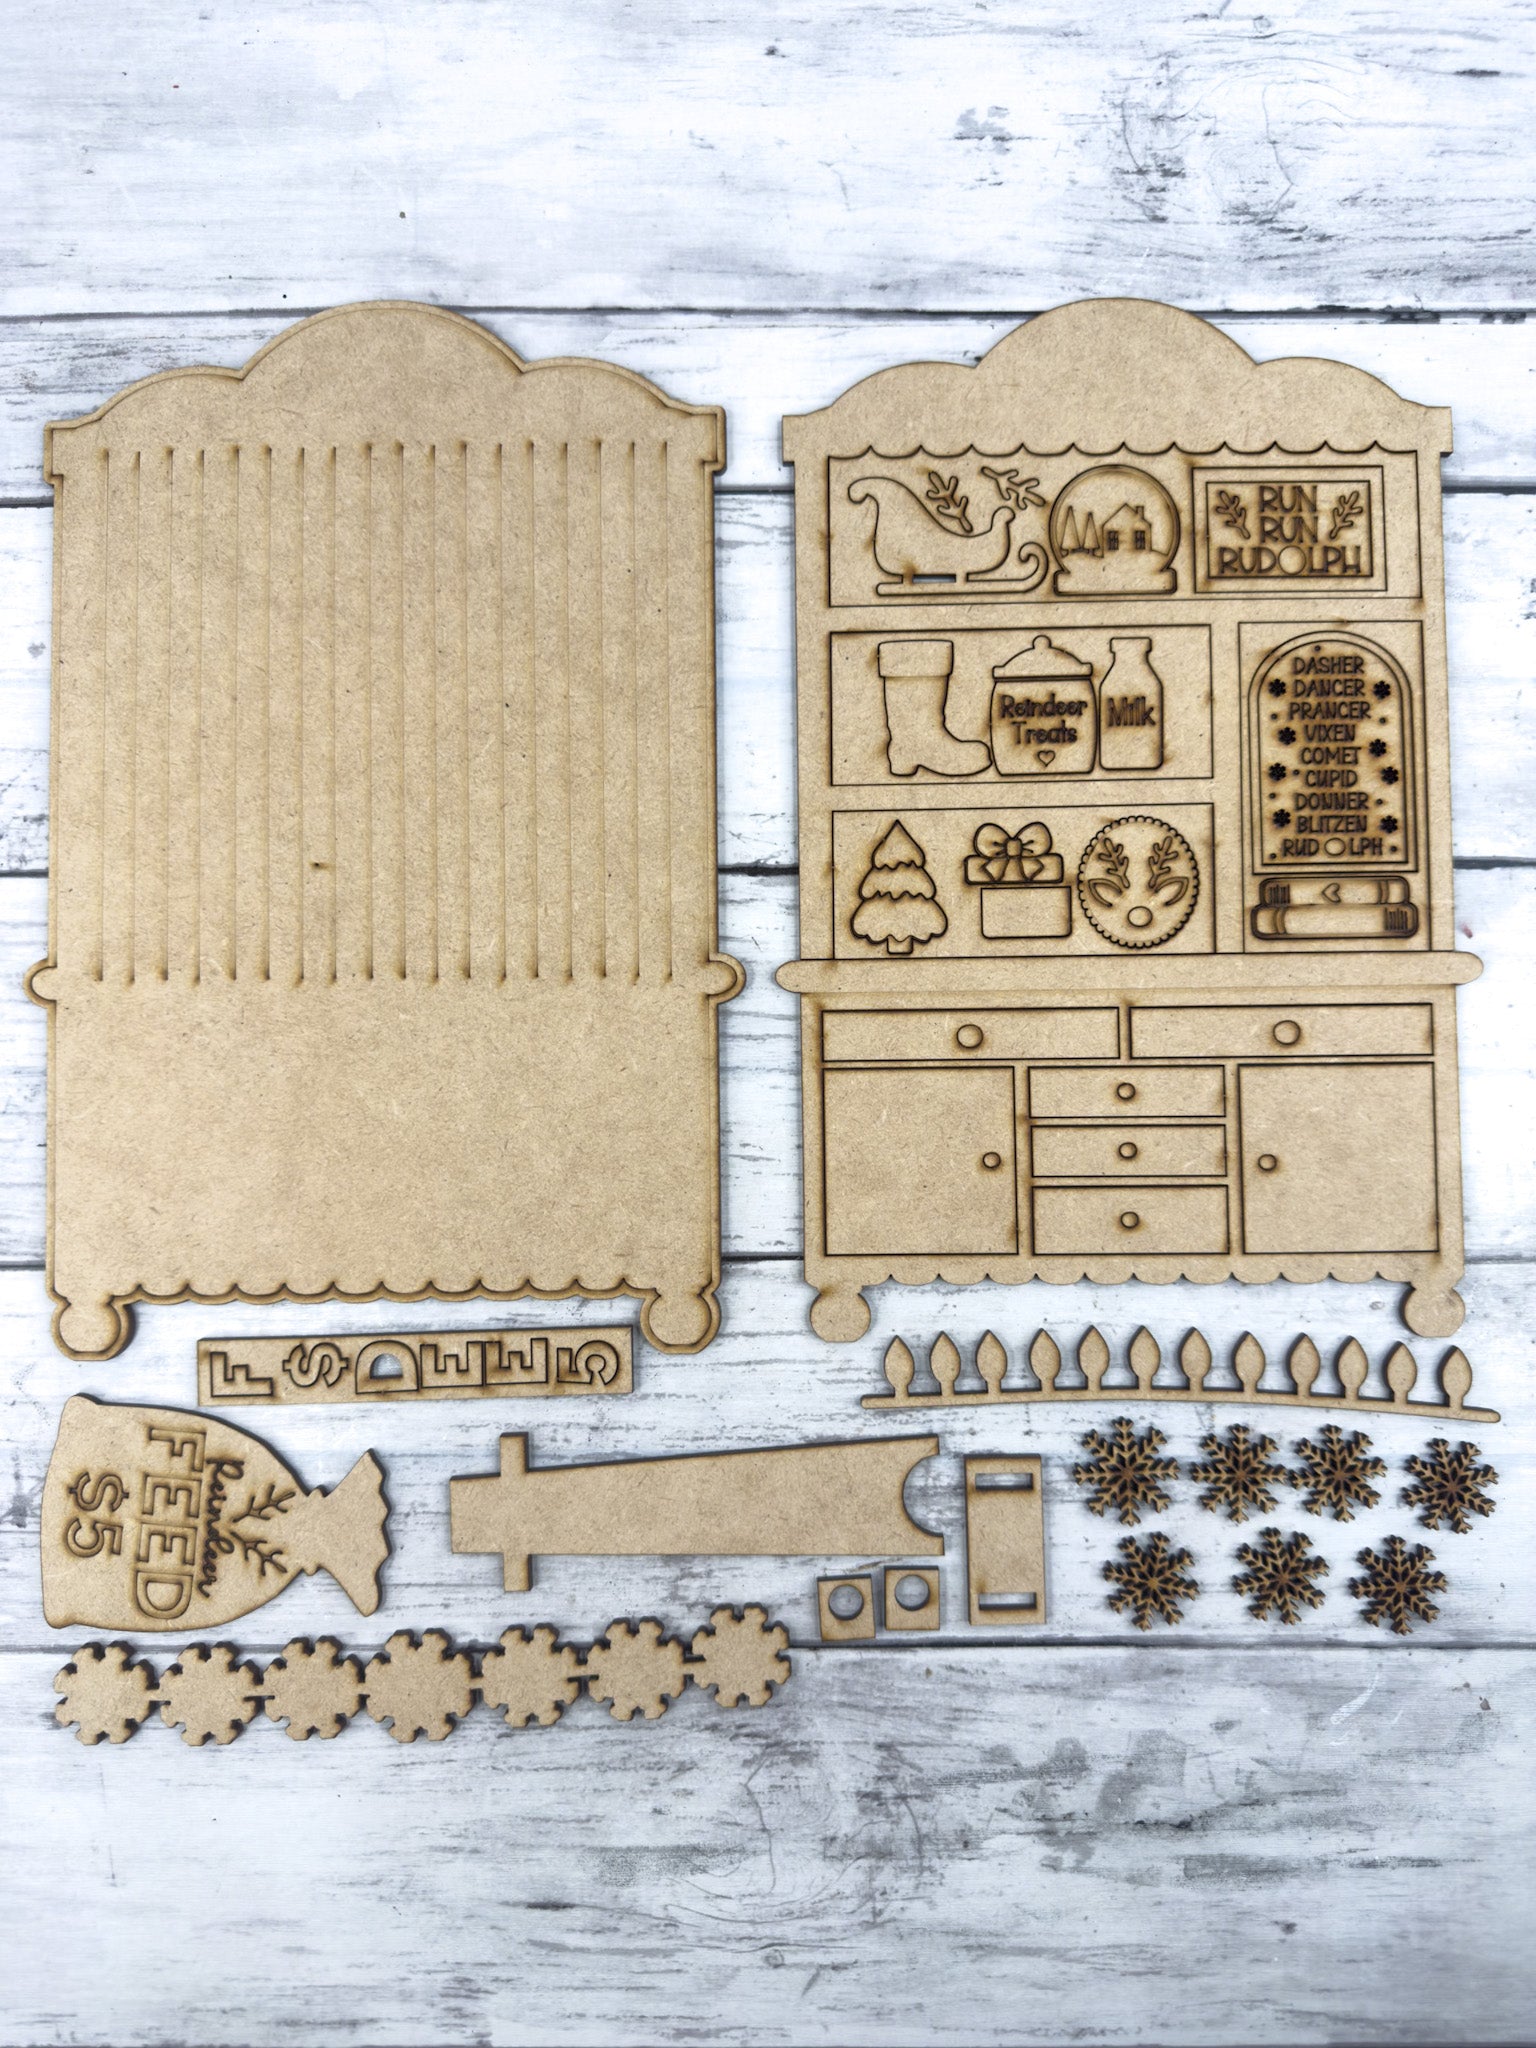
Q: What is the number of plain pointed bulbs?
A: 12